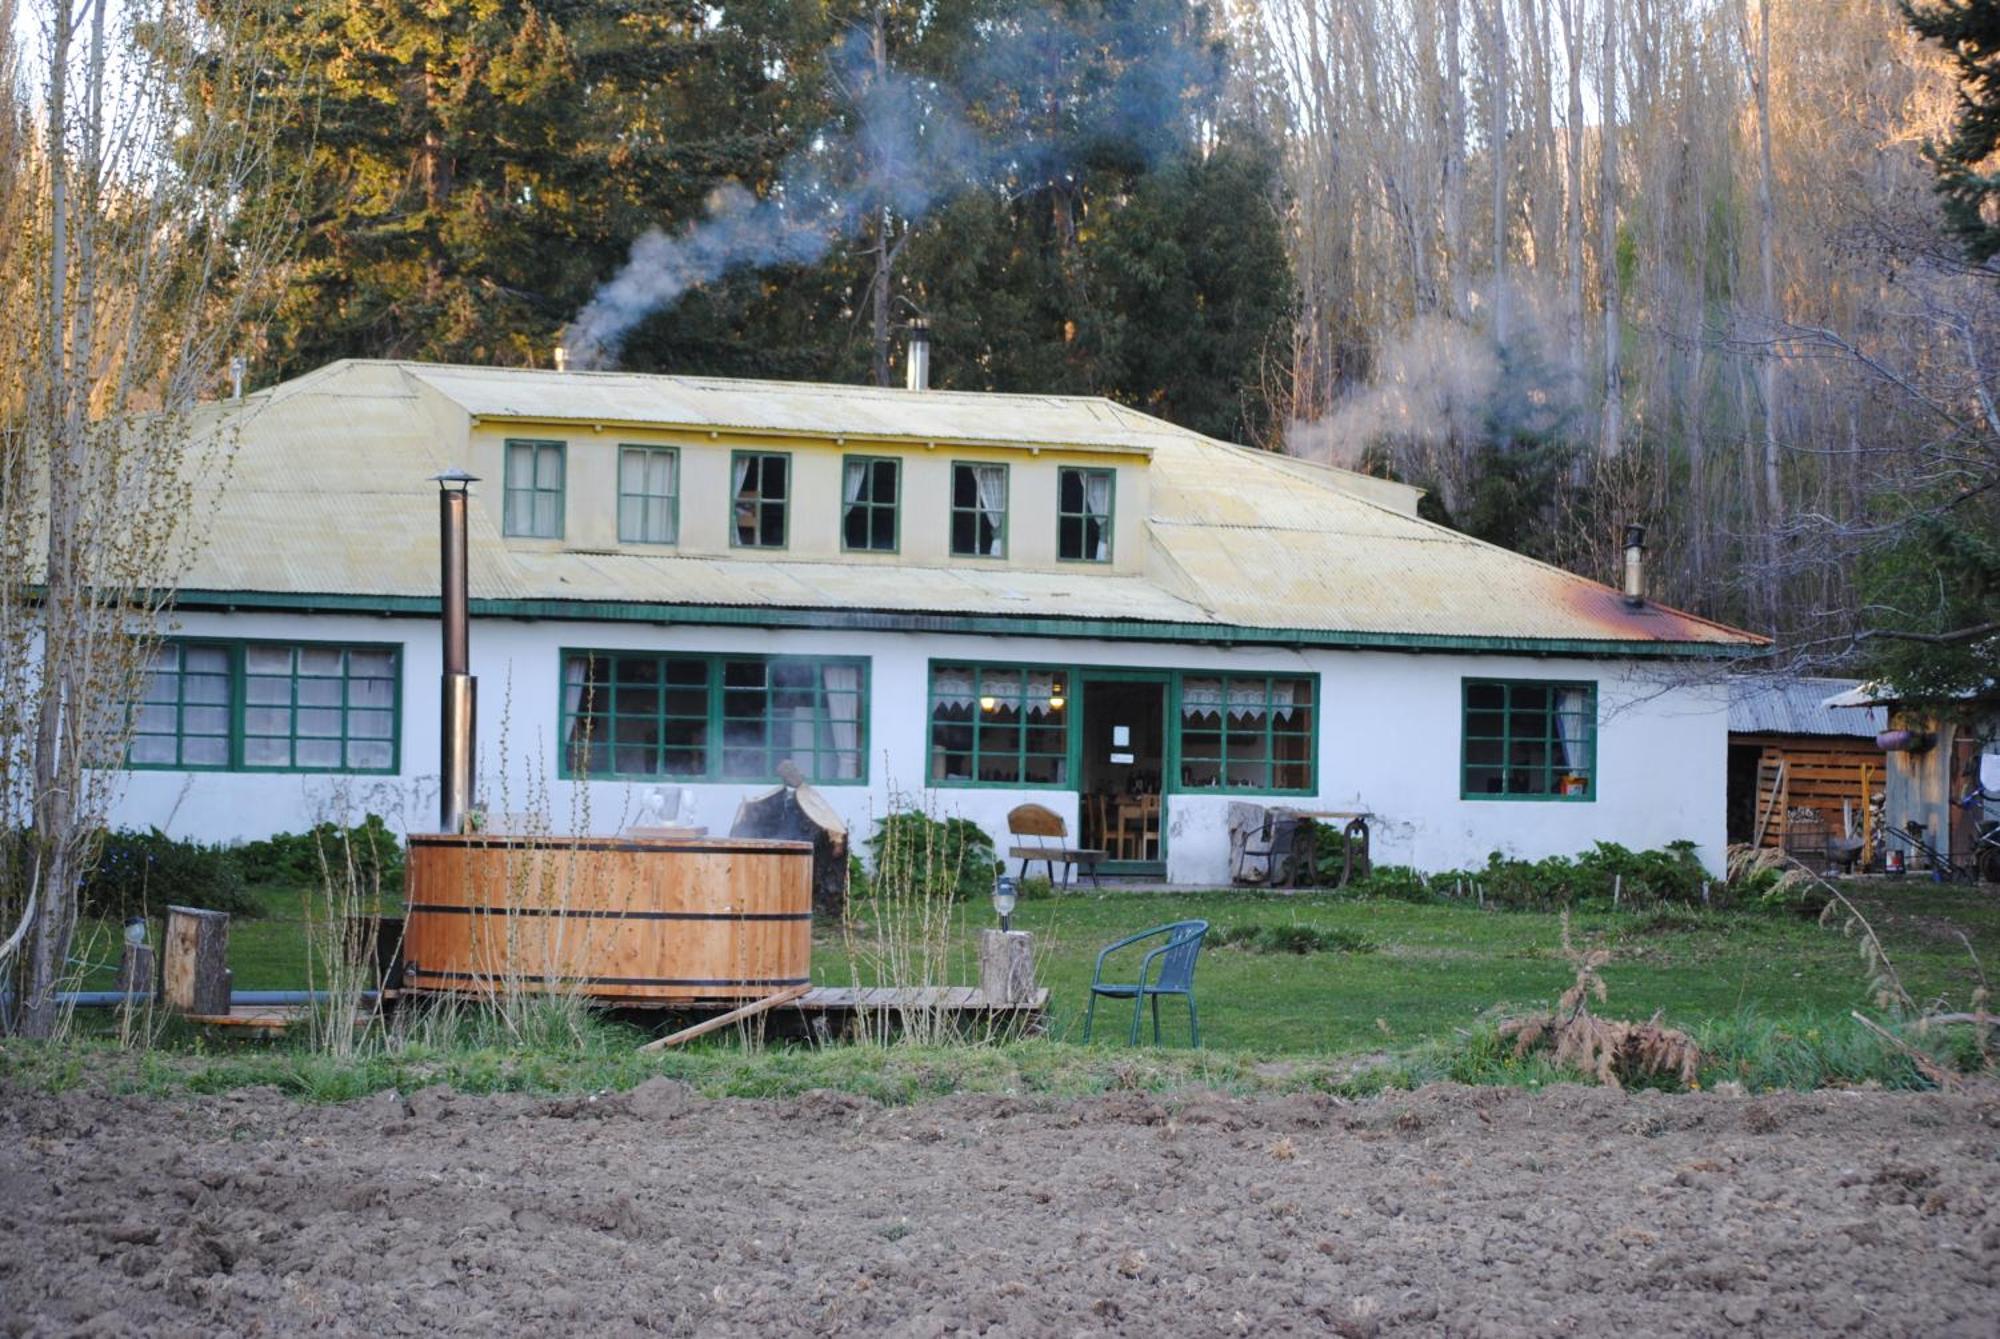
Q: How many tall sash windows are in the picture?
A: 6